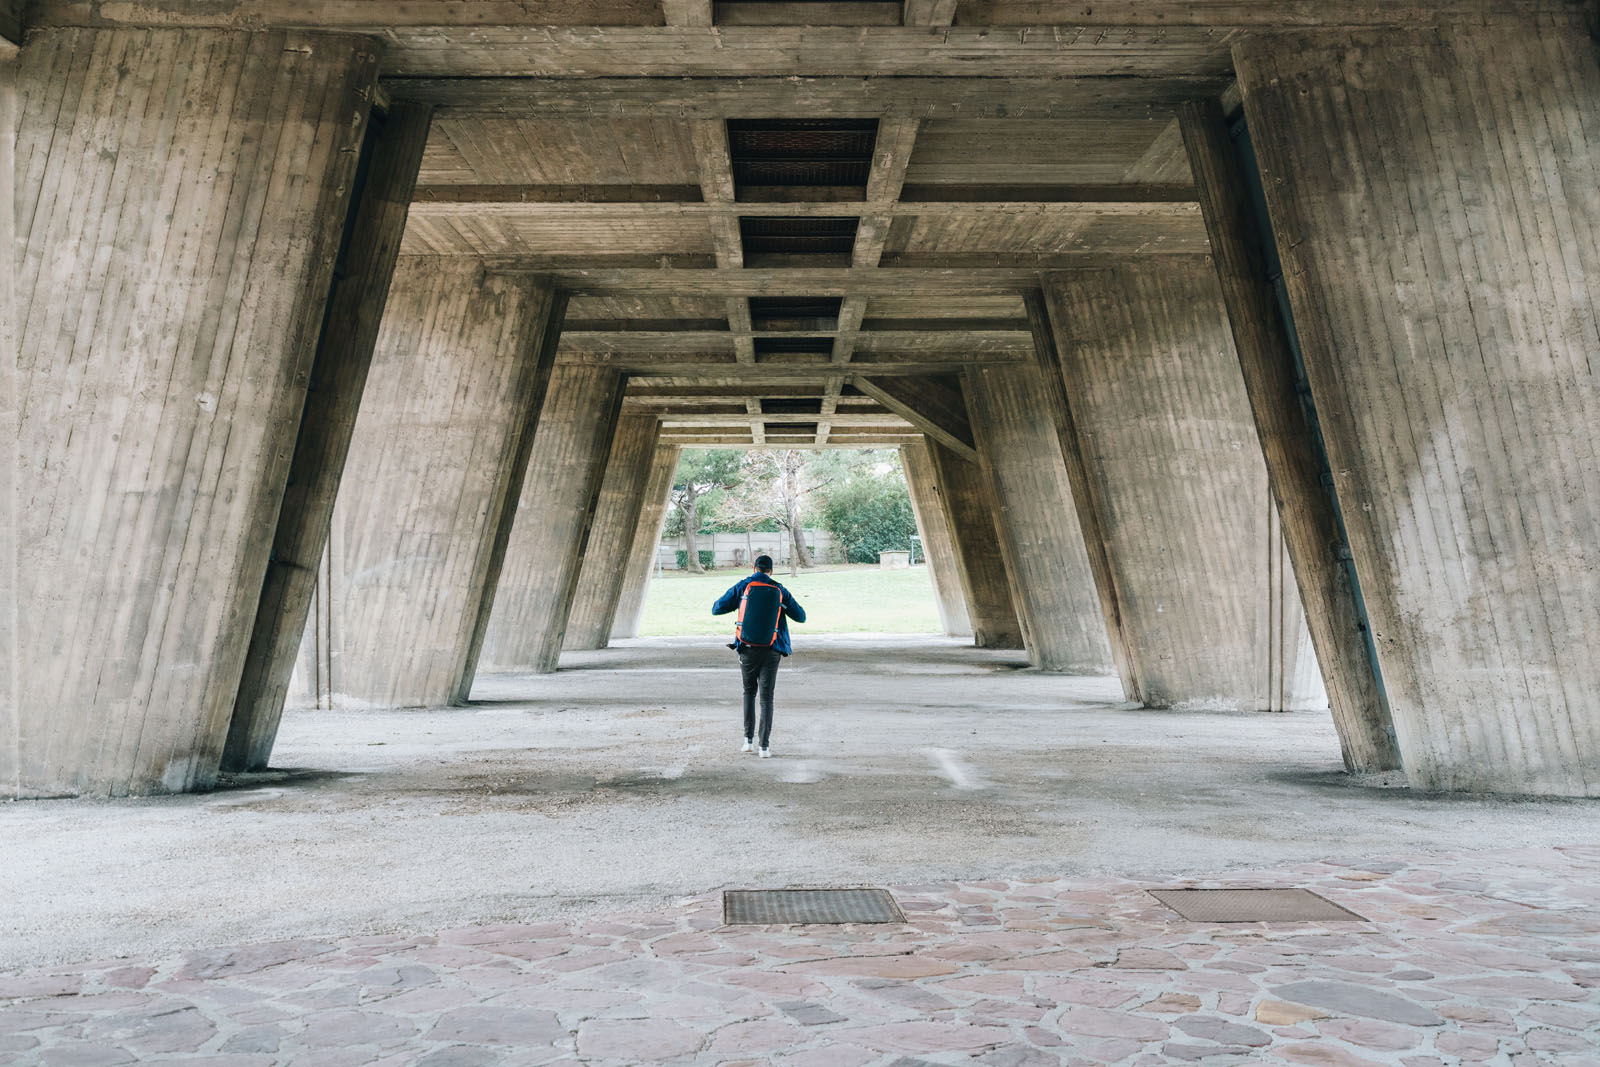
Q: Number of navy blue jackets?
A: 1